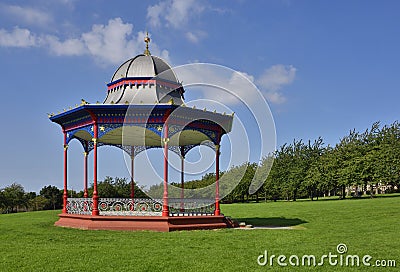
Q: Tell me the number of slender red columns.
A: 7